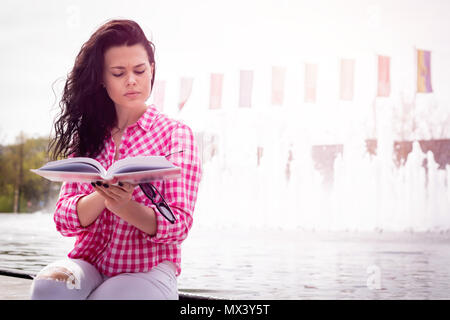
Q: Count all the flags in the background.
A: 9